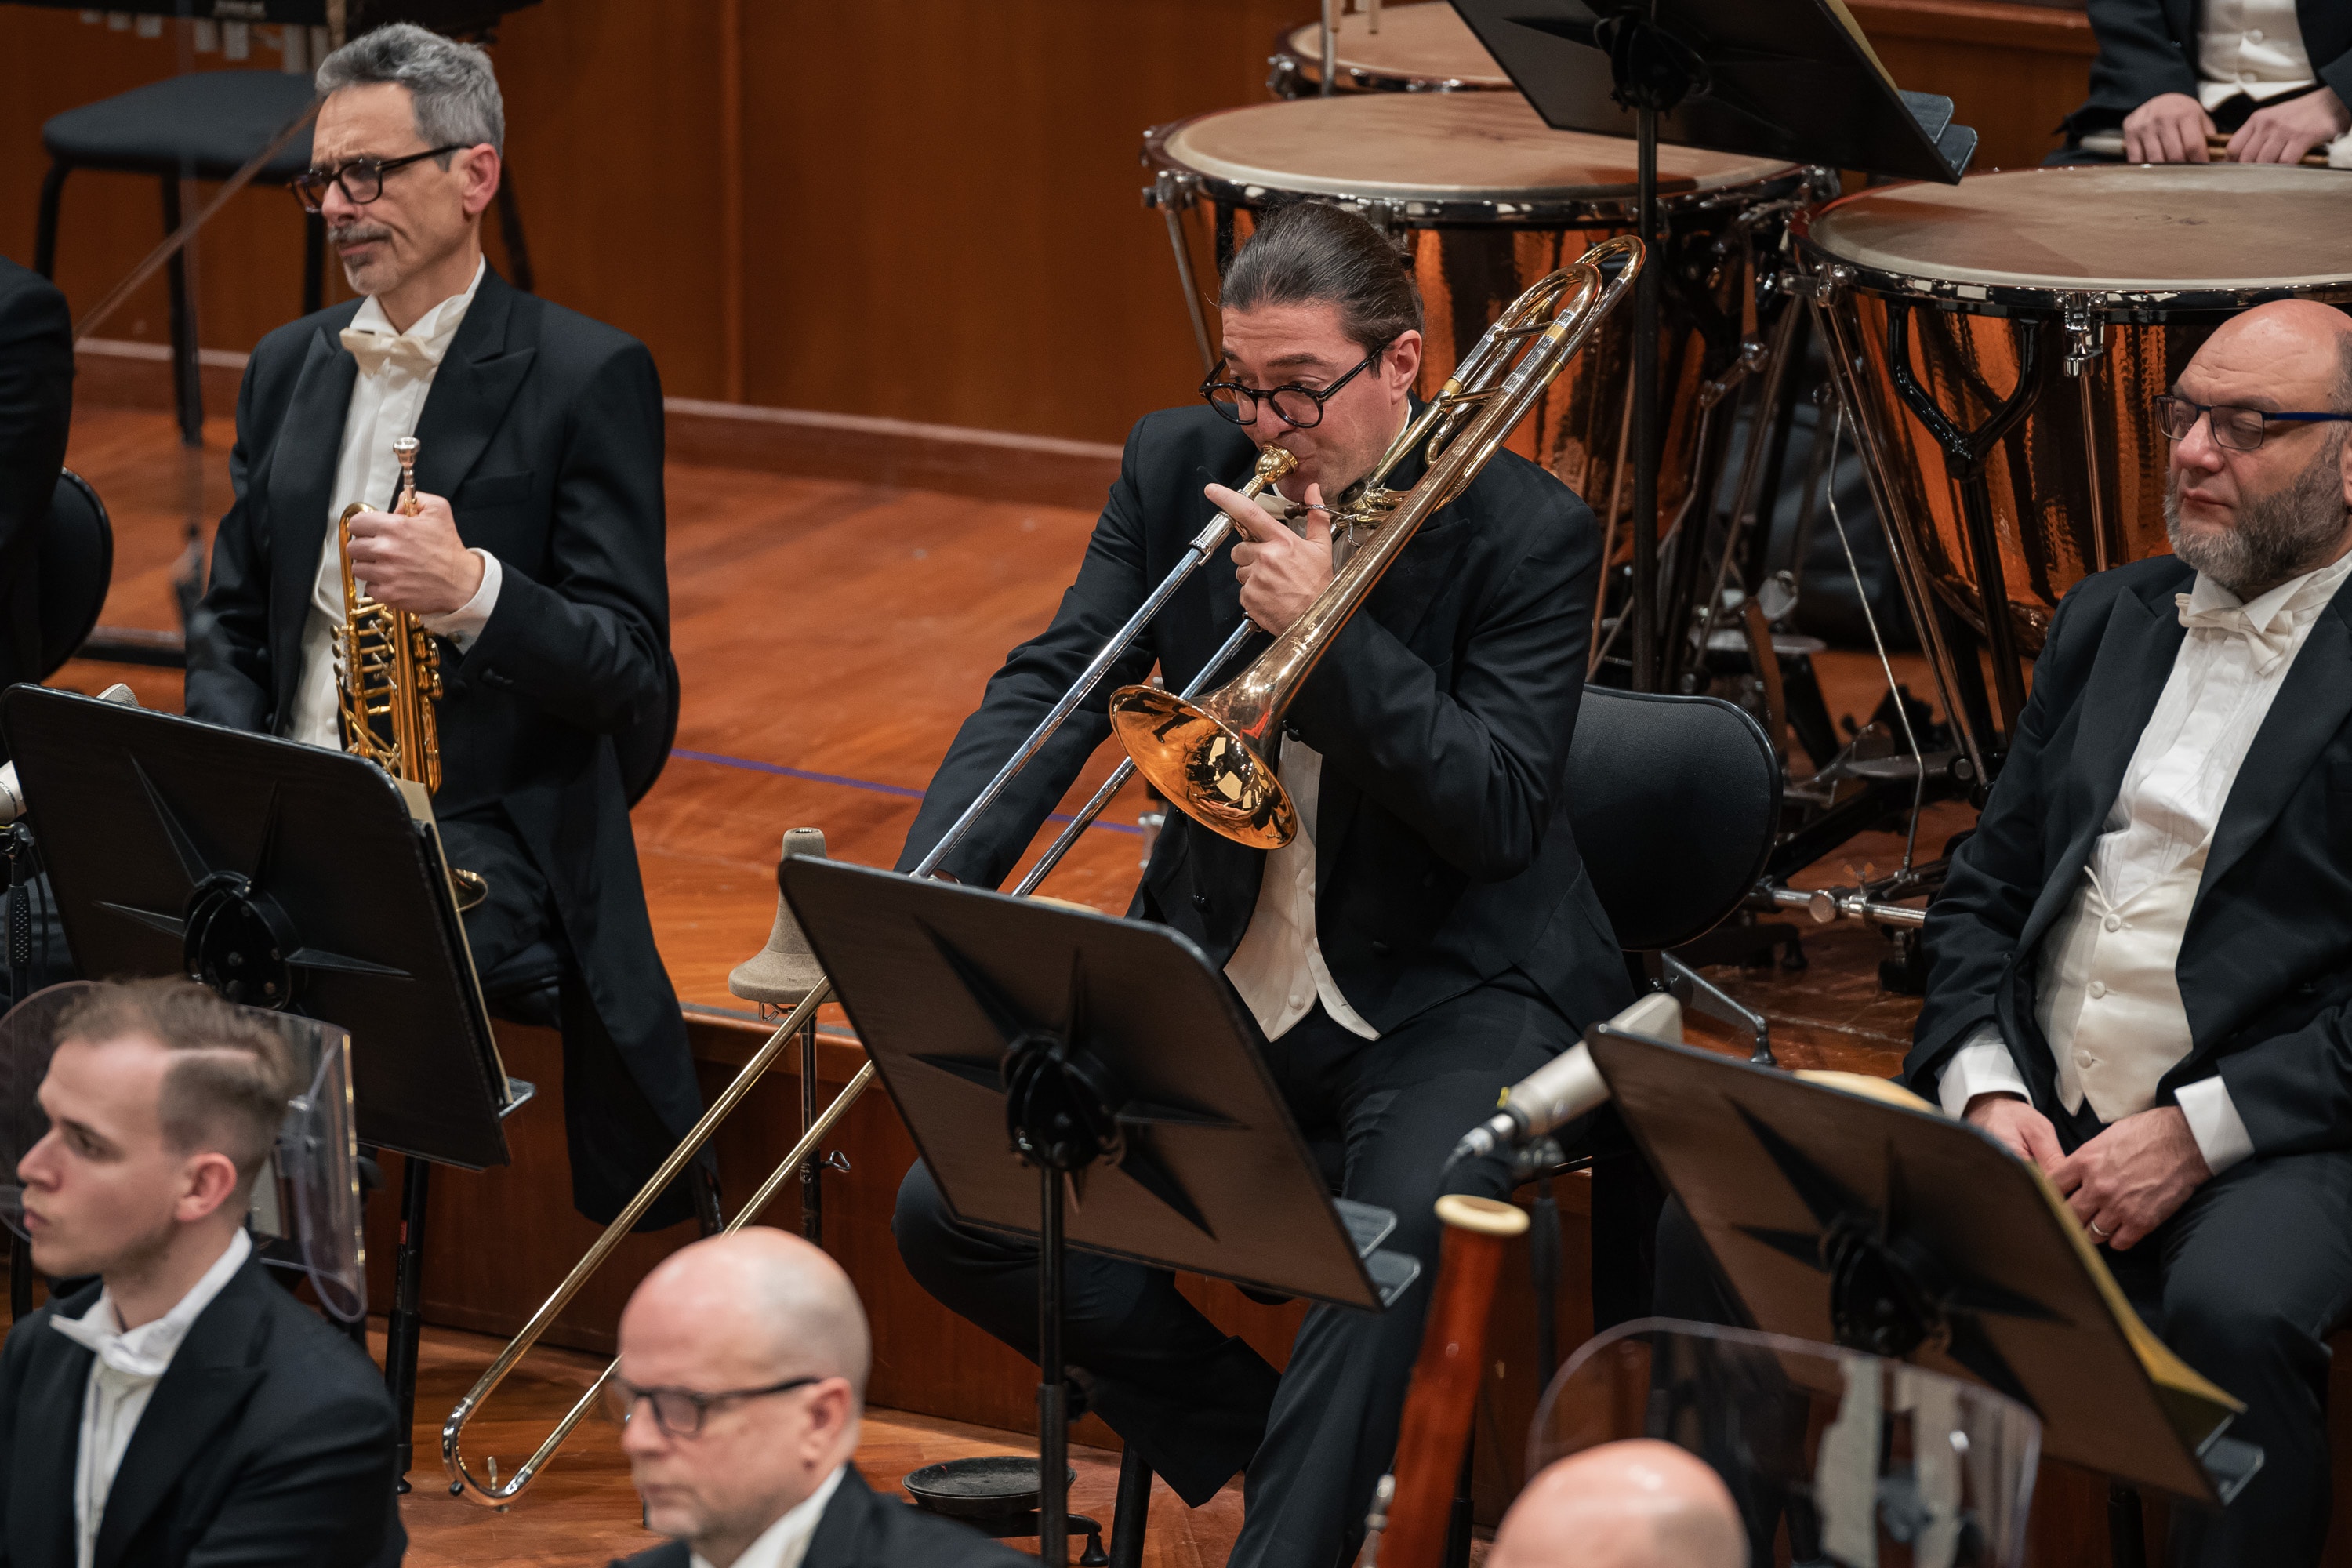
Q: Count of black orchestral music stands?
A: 4